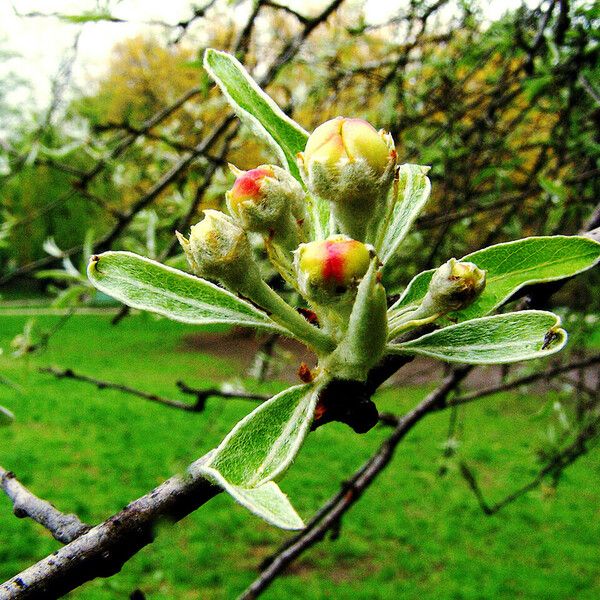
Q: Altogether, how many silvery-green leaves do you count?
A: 6